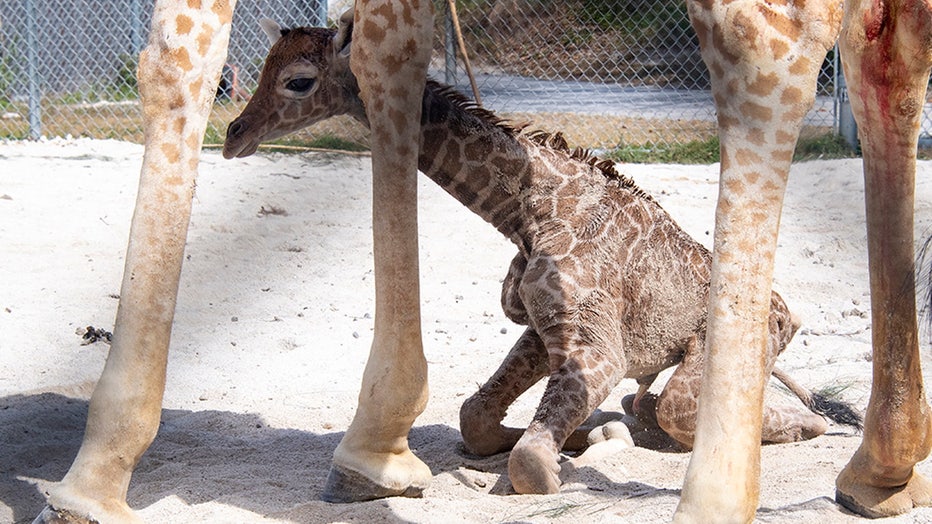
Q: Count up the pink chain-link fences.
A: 0